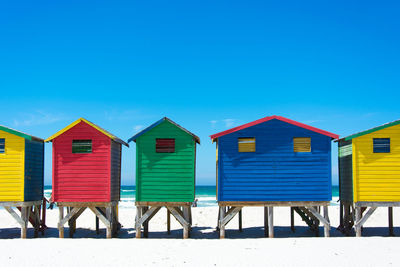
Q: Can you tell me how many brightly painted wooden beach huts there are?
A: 5